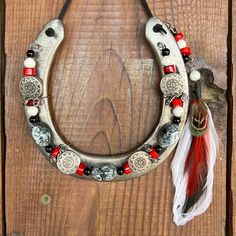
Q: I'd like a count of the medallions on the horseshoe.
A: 4